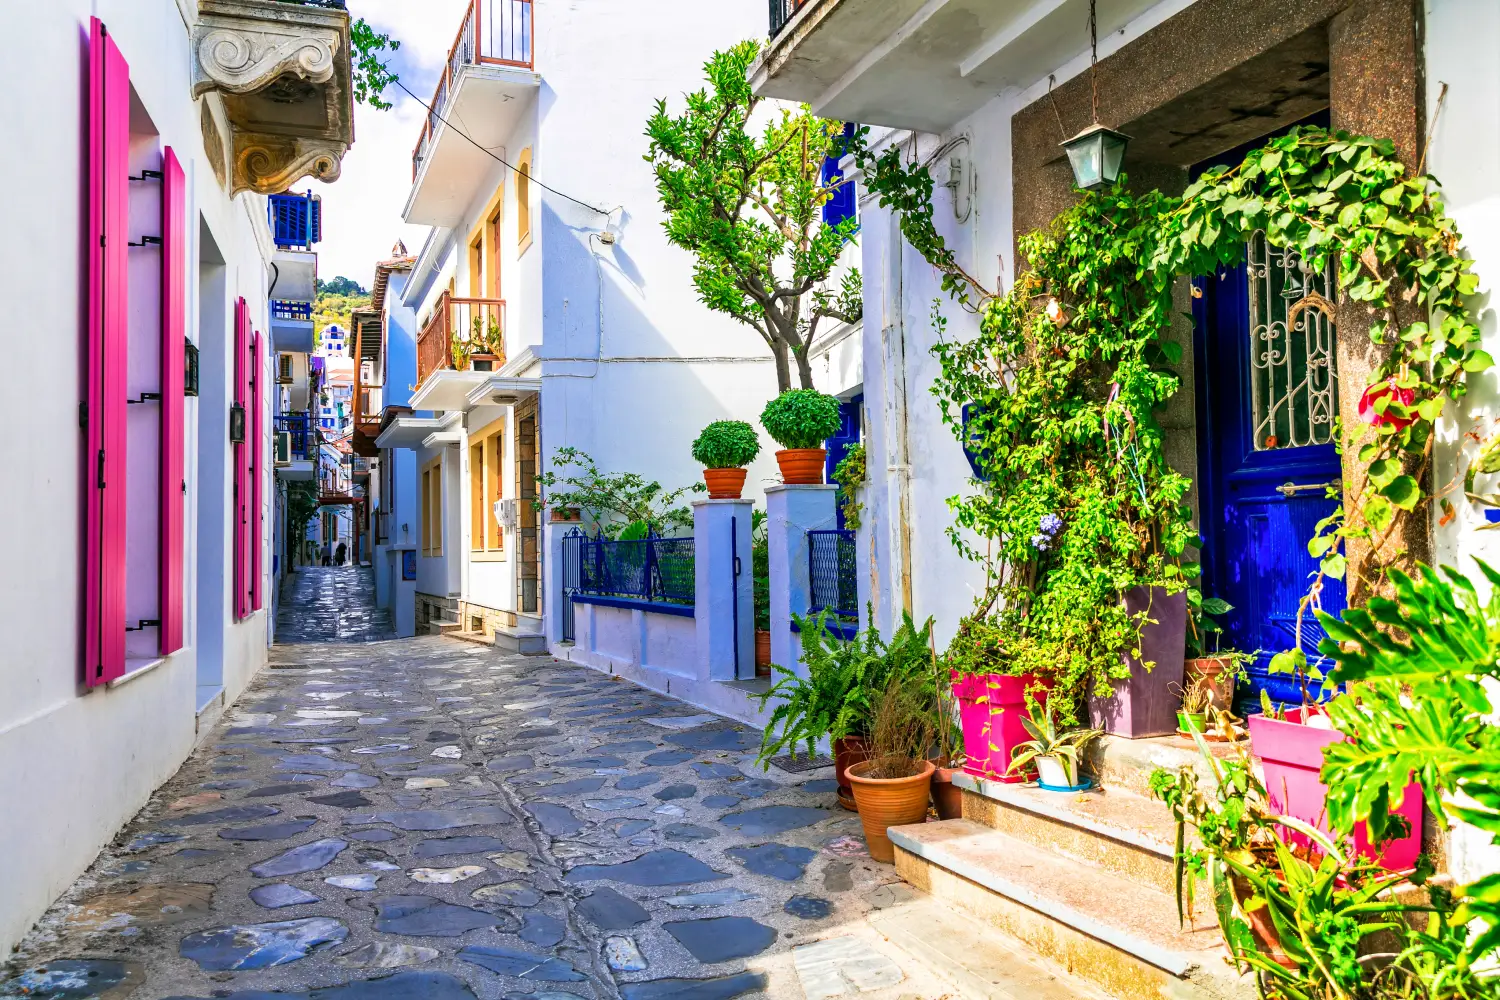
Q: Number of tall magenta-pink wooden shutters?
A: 4